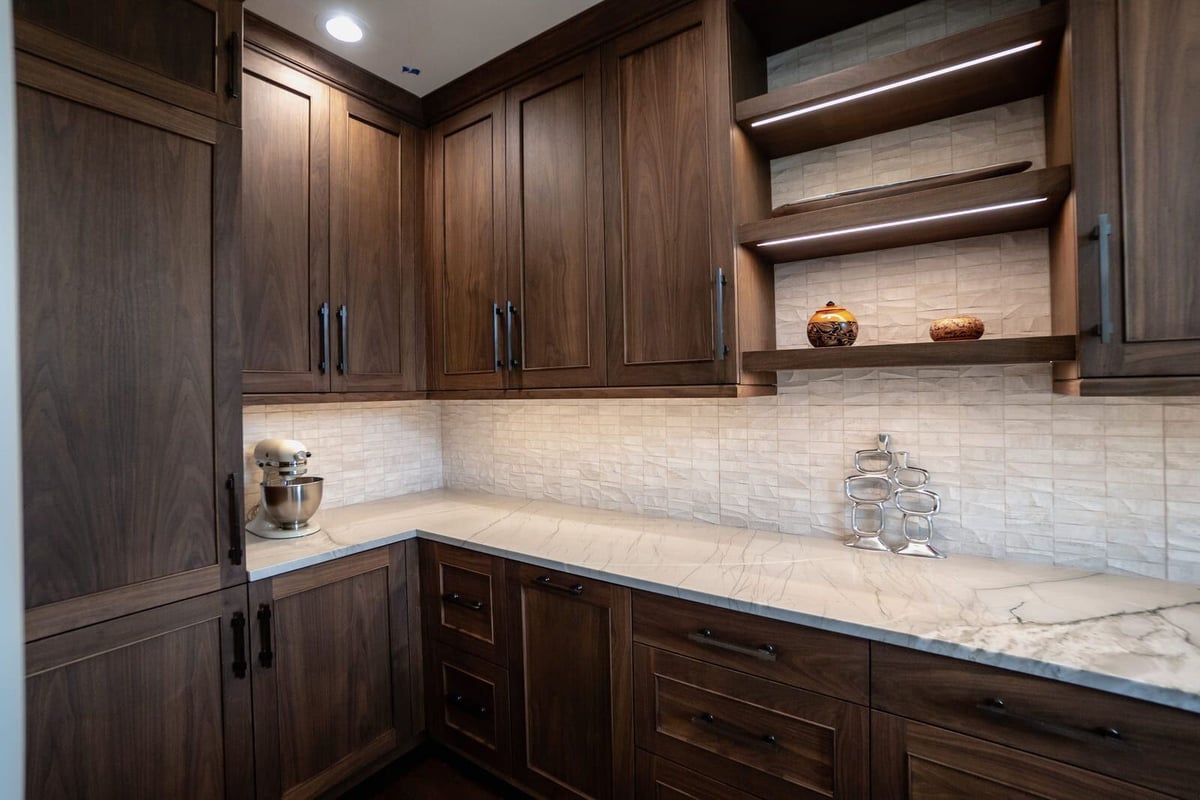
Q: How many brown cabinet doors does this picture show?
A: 11